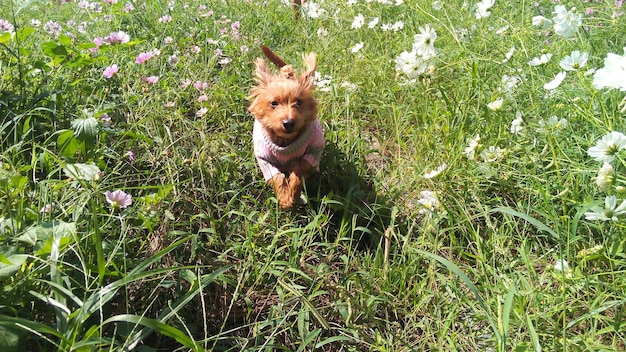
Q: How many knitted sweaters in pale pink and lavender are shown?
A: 1